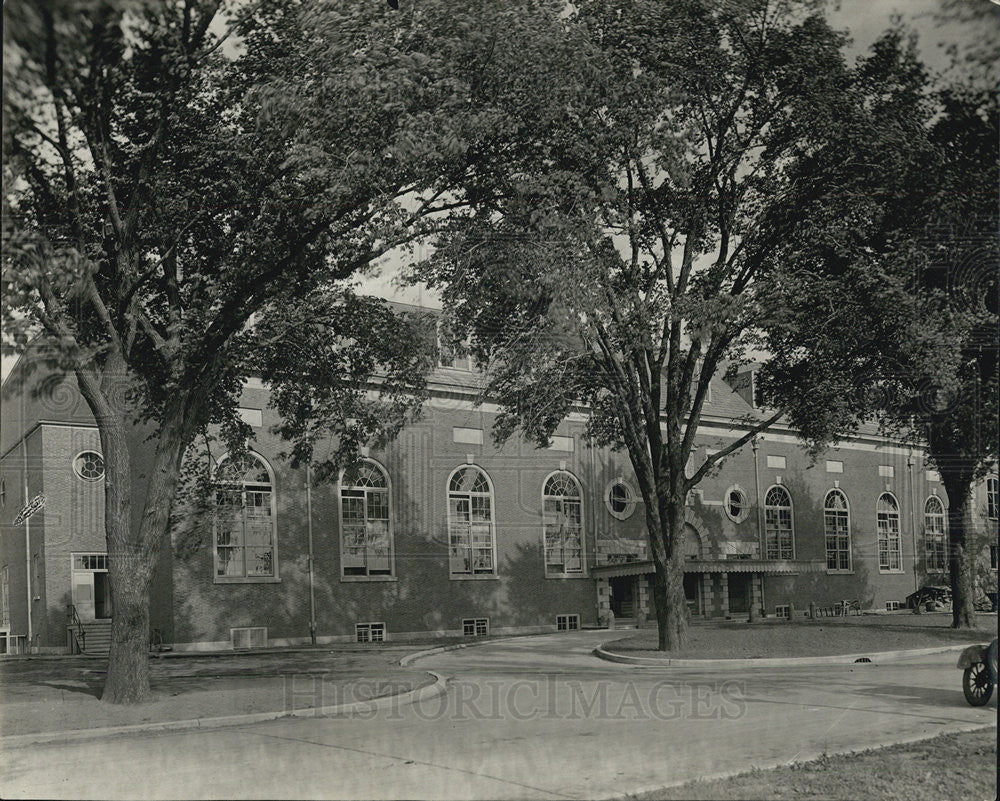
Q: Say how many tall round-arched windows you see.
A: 8